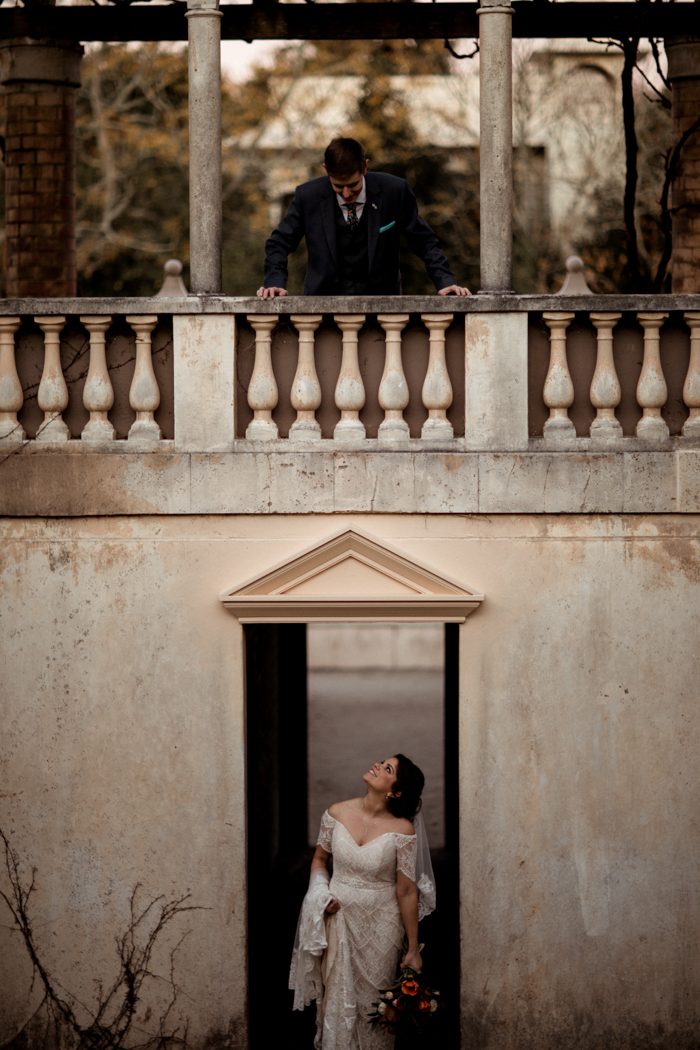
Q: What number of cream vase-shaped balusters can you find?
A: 13